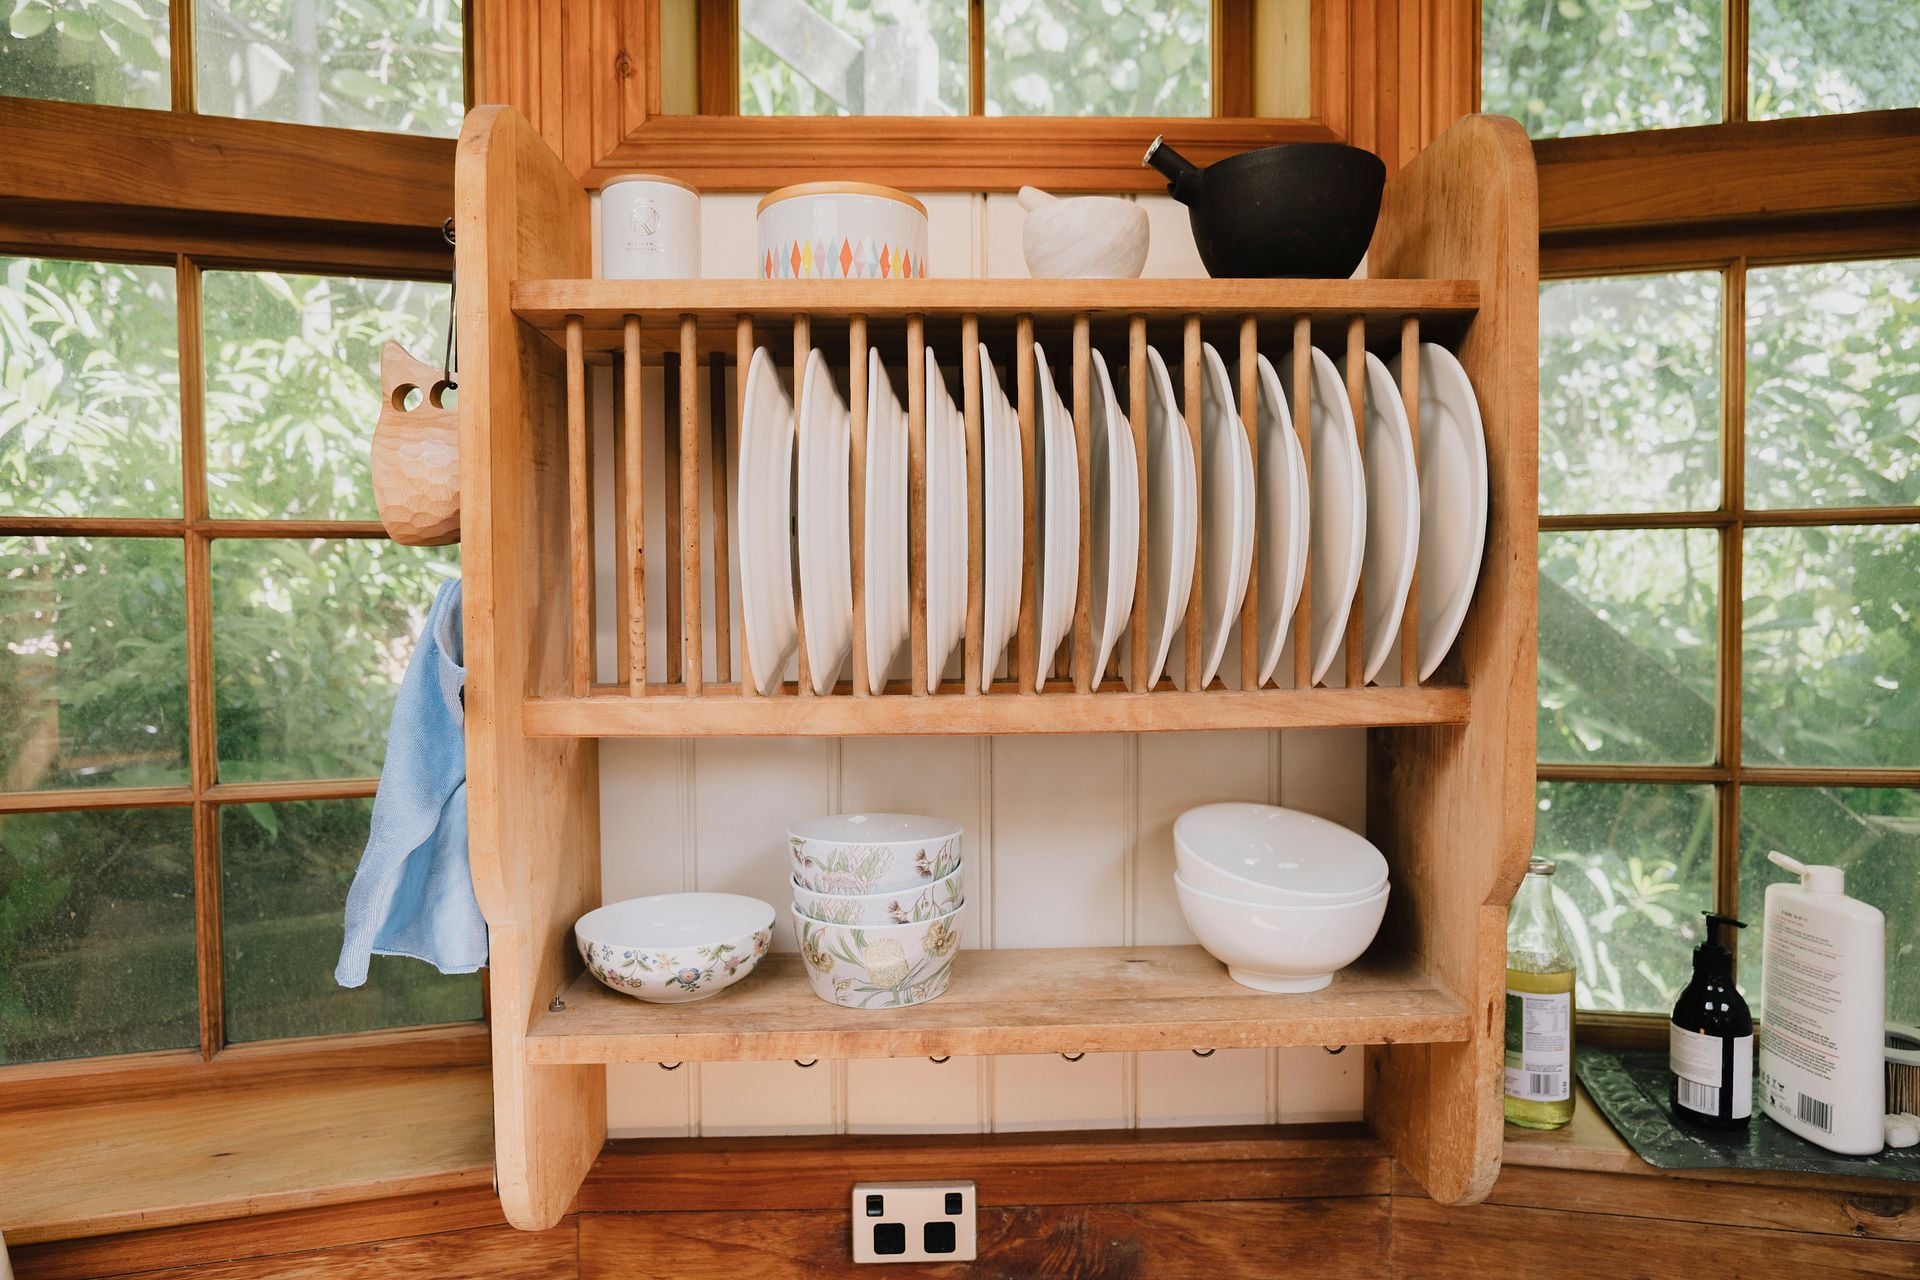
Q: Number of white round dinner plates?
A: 13